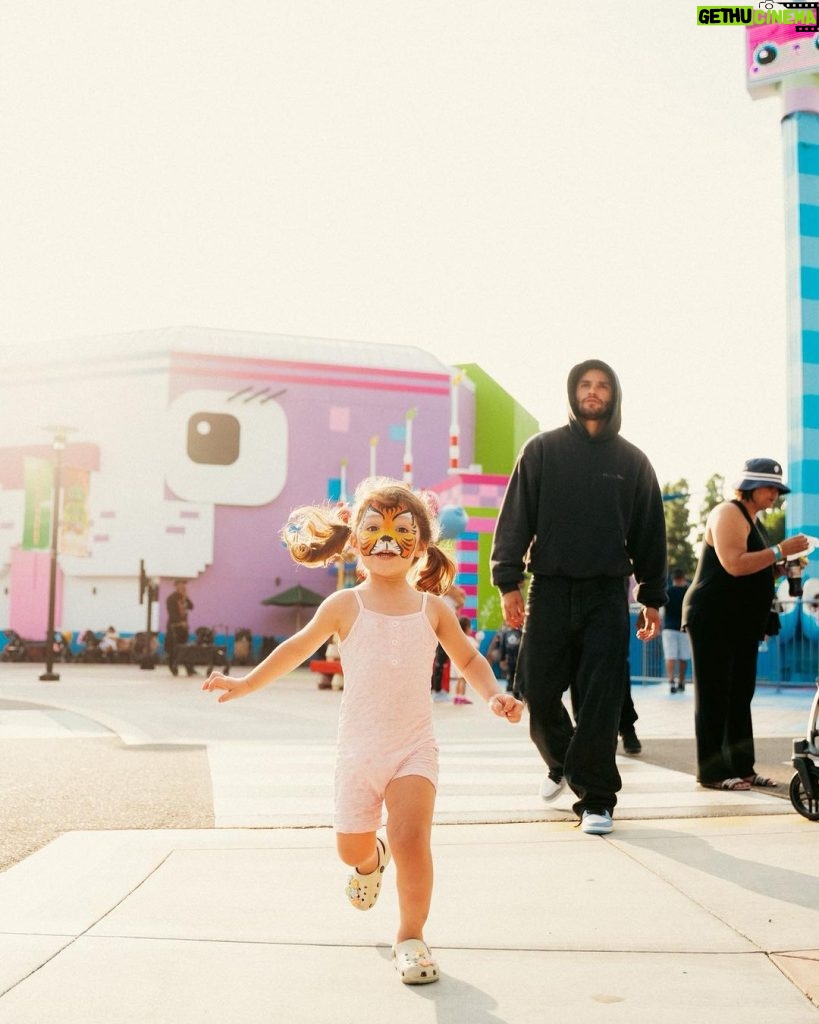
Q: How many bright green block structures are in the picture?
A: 1